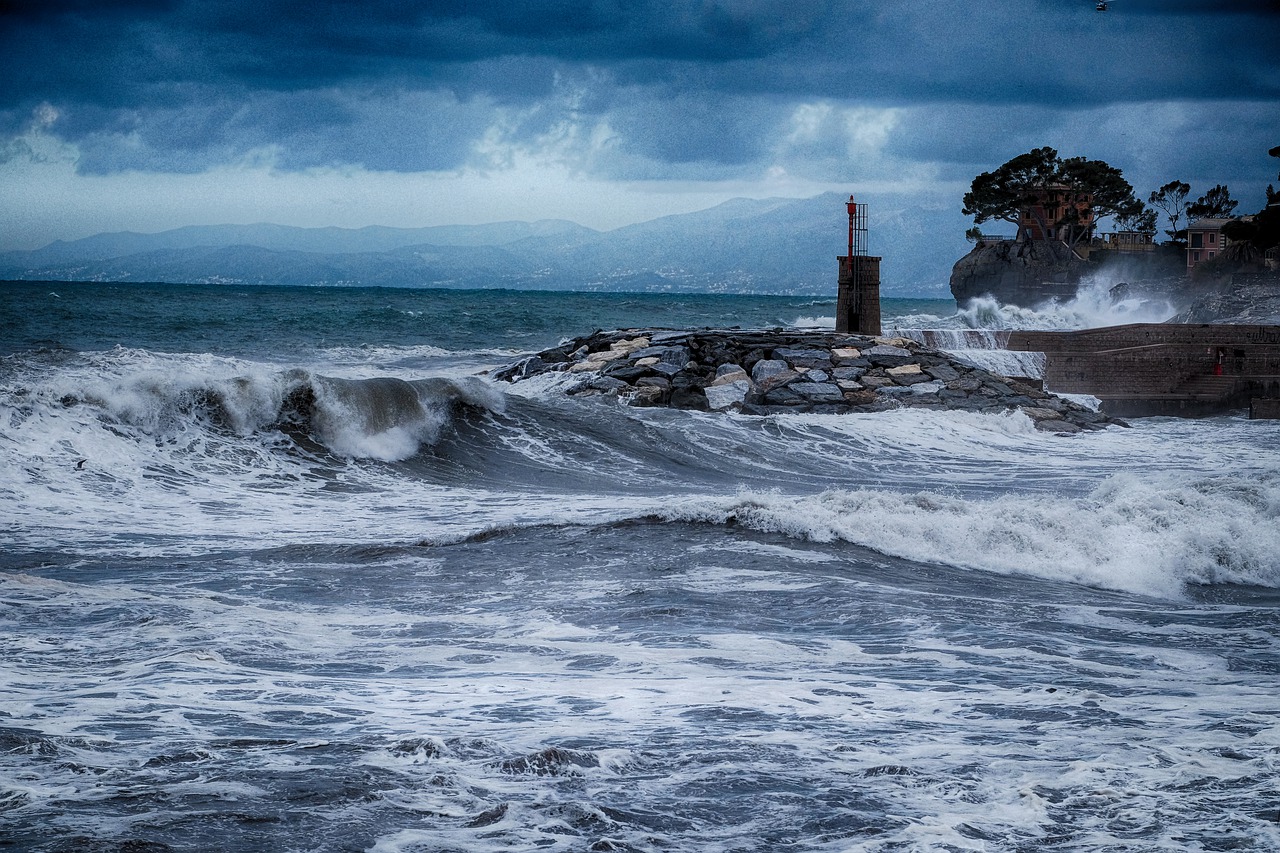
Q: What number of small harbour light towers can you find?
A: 1